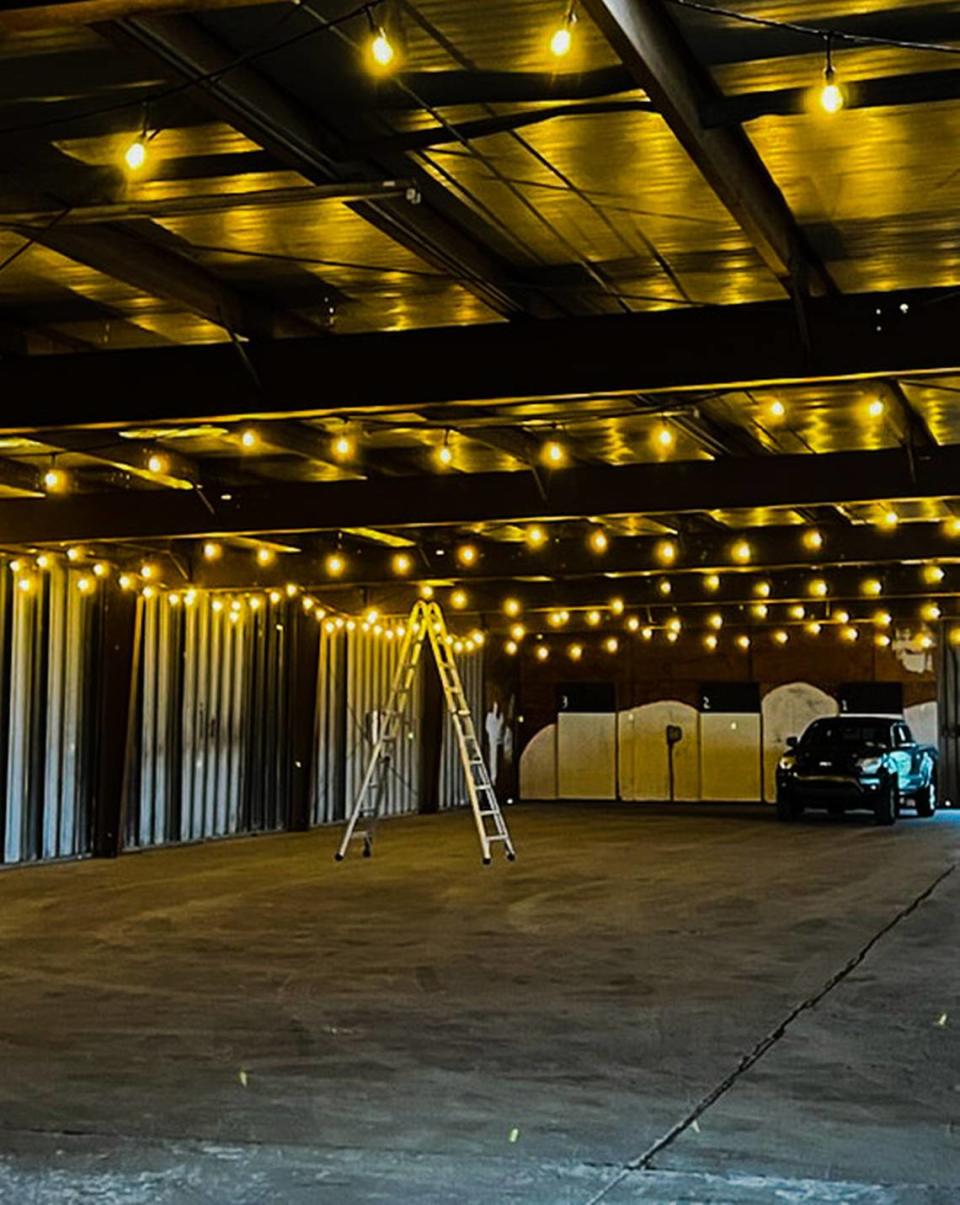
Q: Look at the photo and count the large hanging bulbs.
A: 4